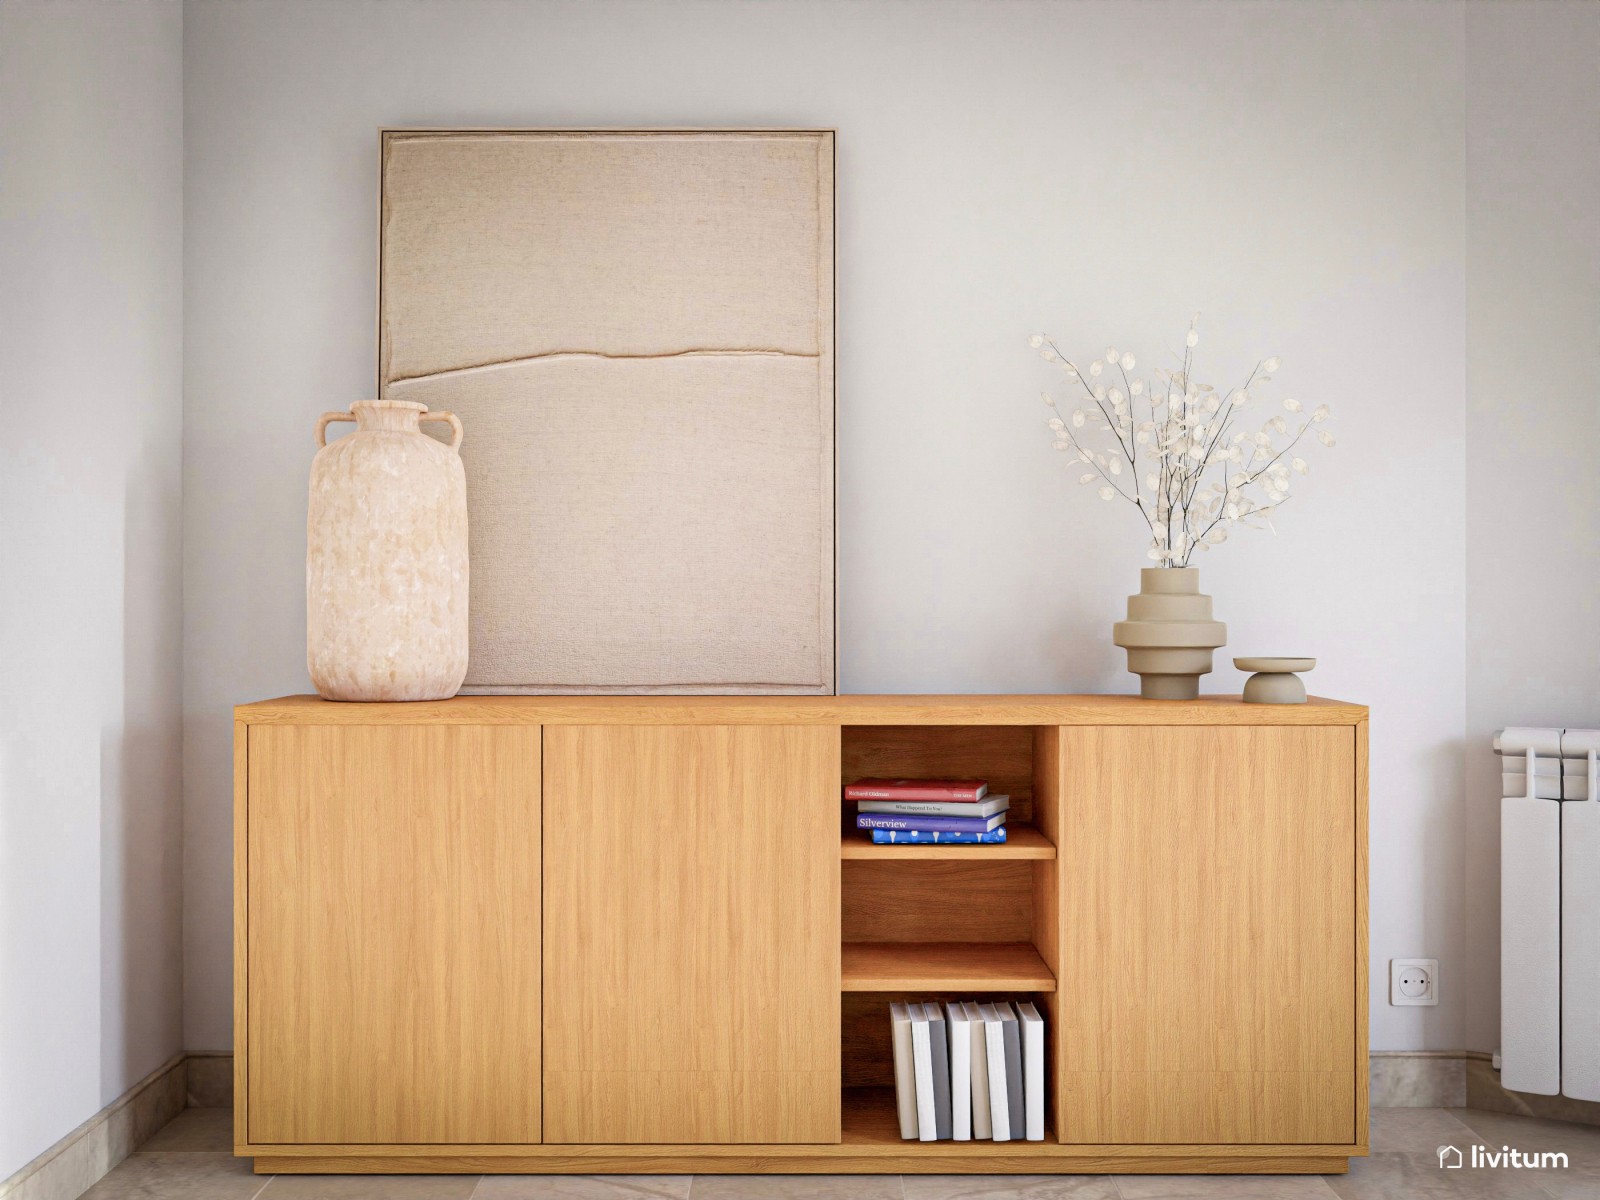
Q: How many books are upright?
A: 8